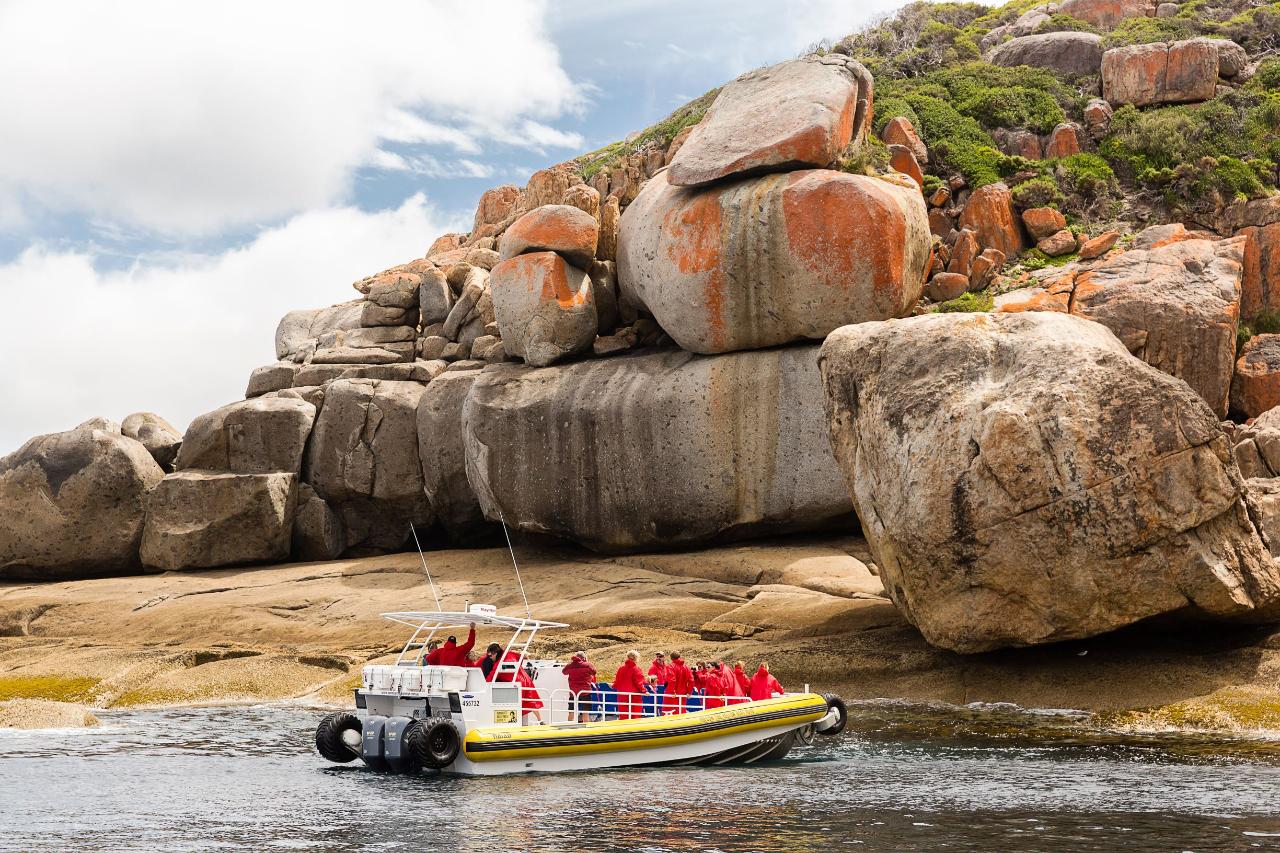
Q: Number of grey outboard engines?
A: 2